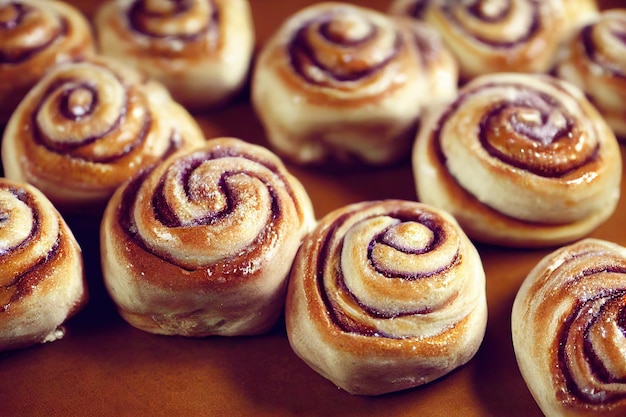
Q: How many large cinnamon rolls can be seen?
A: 11